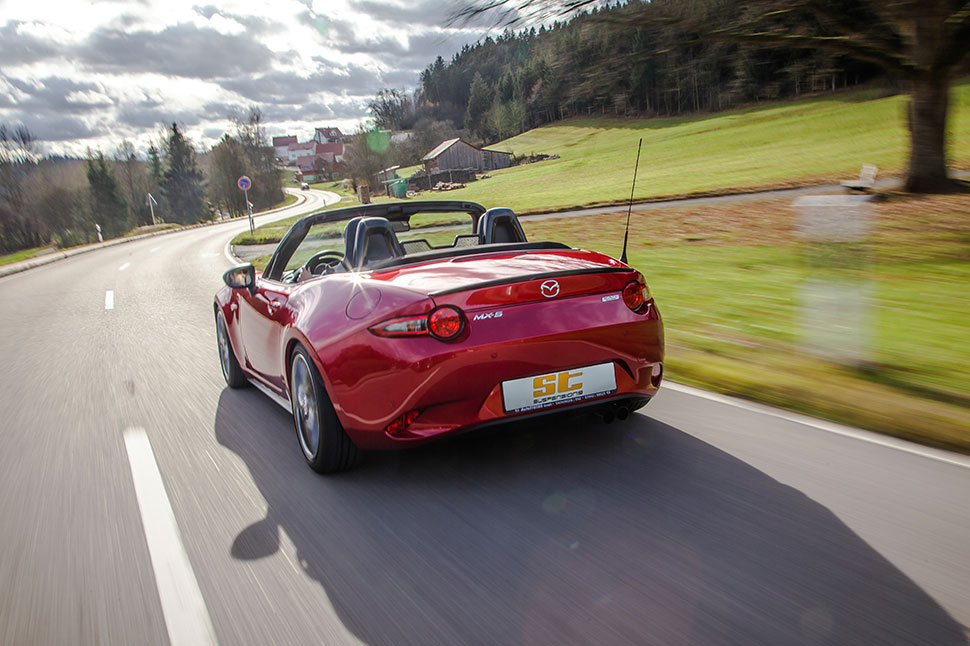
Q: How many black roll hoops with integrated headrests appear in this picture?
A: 2